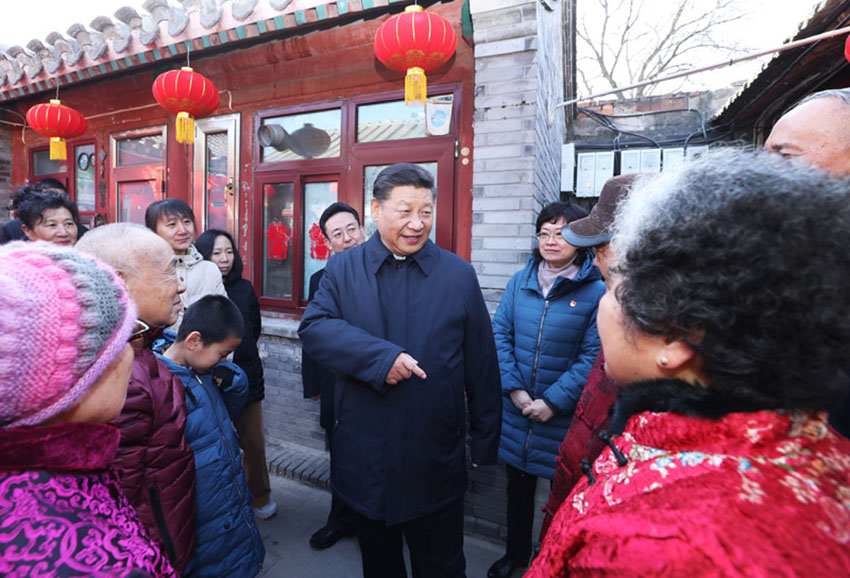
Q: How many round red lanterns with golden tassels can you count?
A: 3